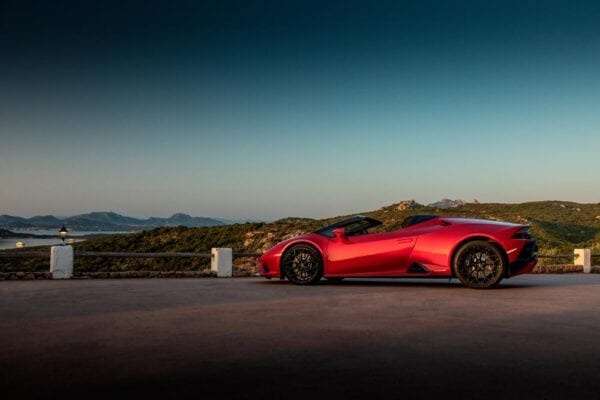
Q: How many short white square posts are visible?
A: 3